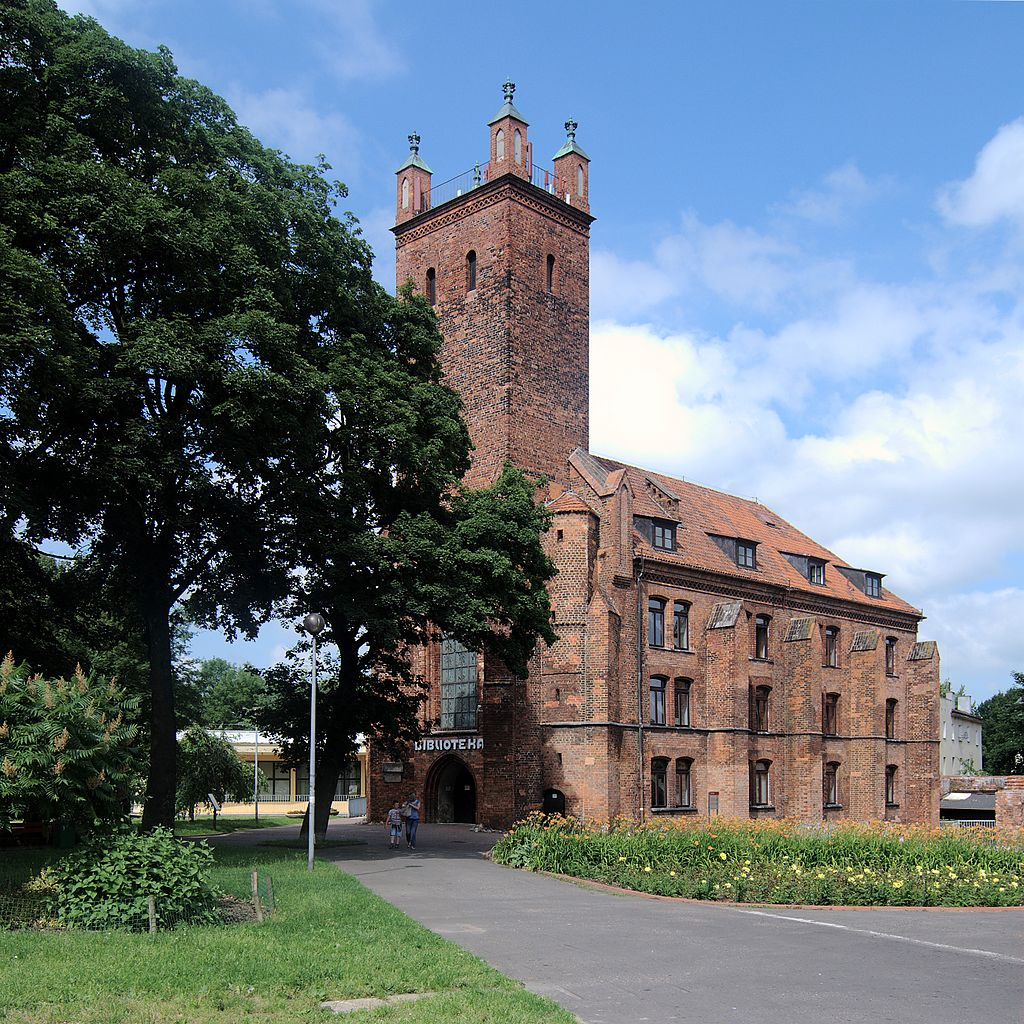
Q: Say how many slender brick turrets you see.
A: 3